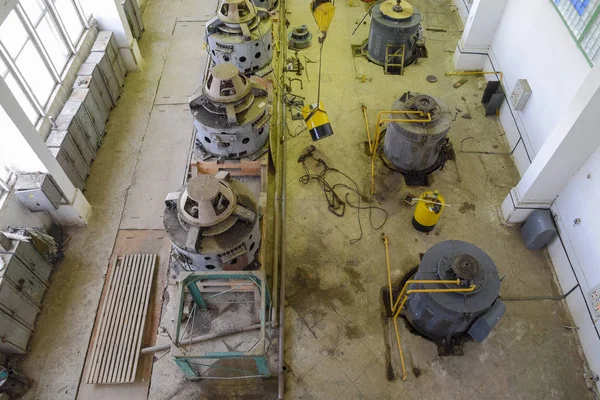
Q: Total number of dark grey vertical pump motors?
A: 3